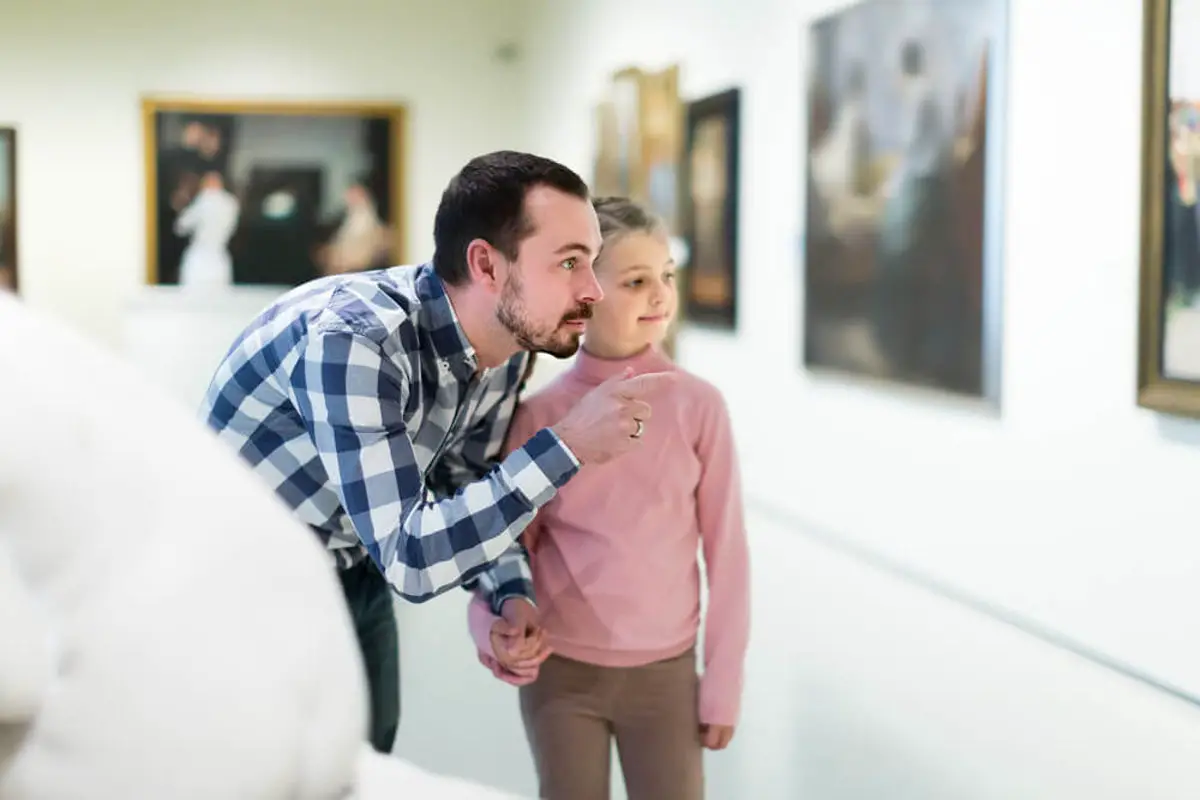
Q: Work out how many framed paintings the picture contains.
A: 6